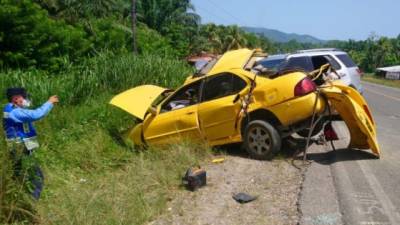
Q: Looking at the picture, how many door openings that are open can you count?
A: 0